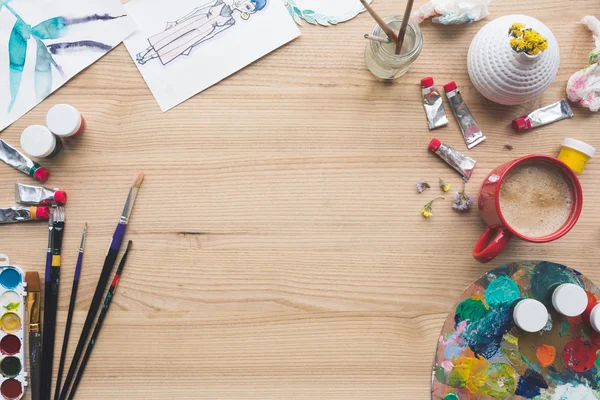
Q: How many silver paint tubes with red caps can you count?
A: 7